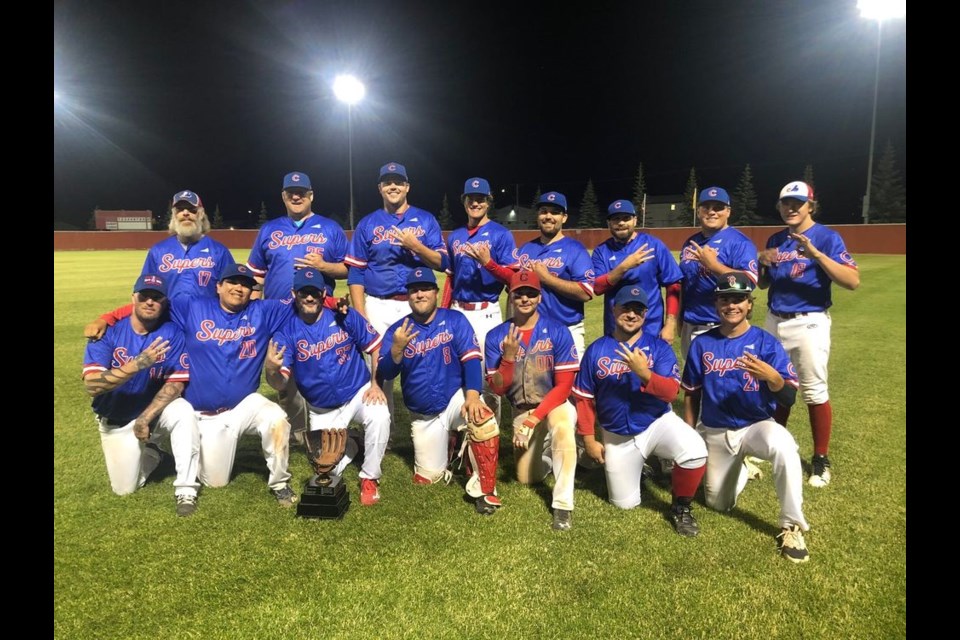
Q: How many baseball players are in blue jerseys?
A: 15